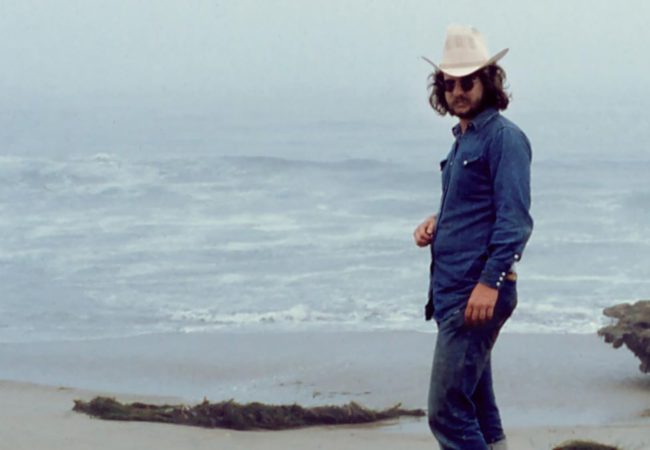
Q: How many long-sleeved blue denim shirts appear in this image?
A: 1